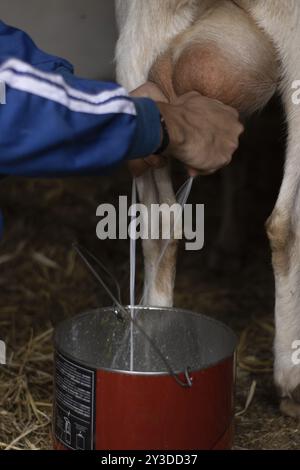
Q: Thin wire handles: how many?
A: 1